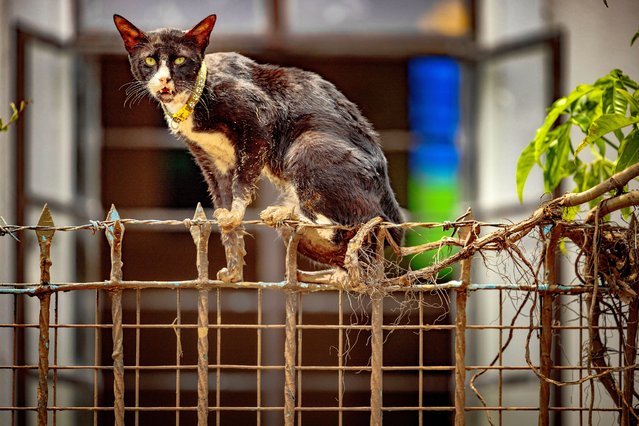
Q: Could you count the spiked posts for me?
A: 8